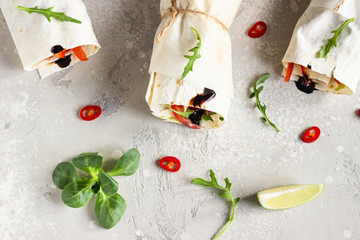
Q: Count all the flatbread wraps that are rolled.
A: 3